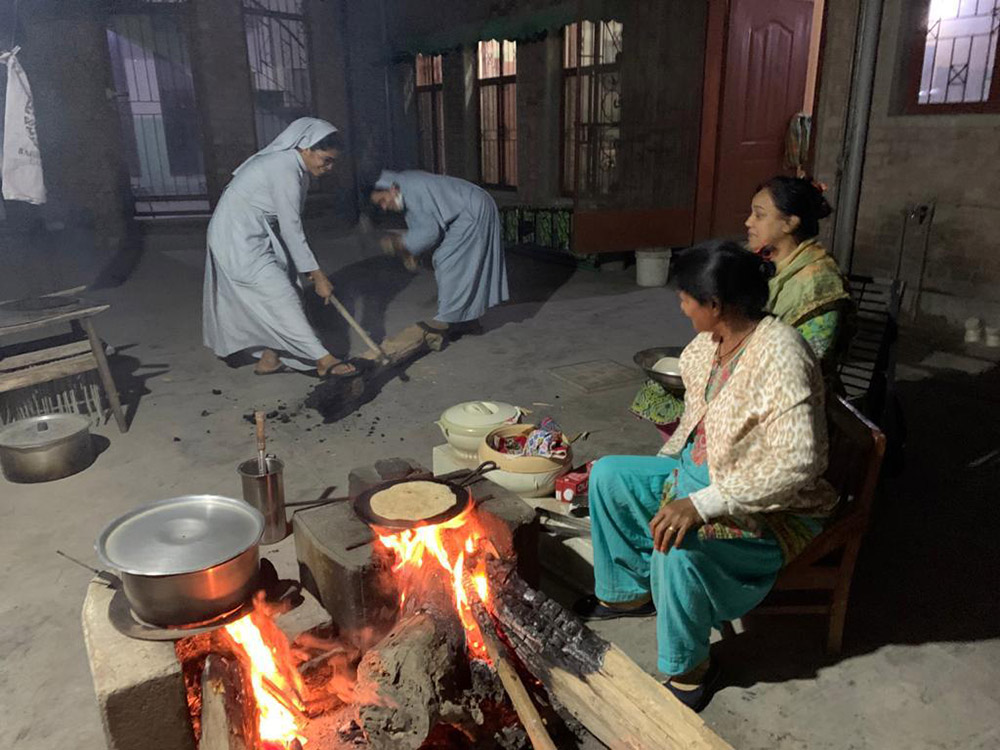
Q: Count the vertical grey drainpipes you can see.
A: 1